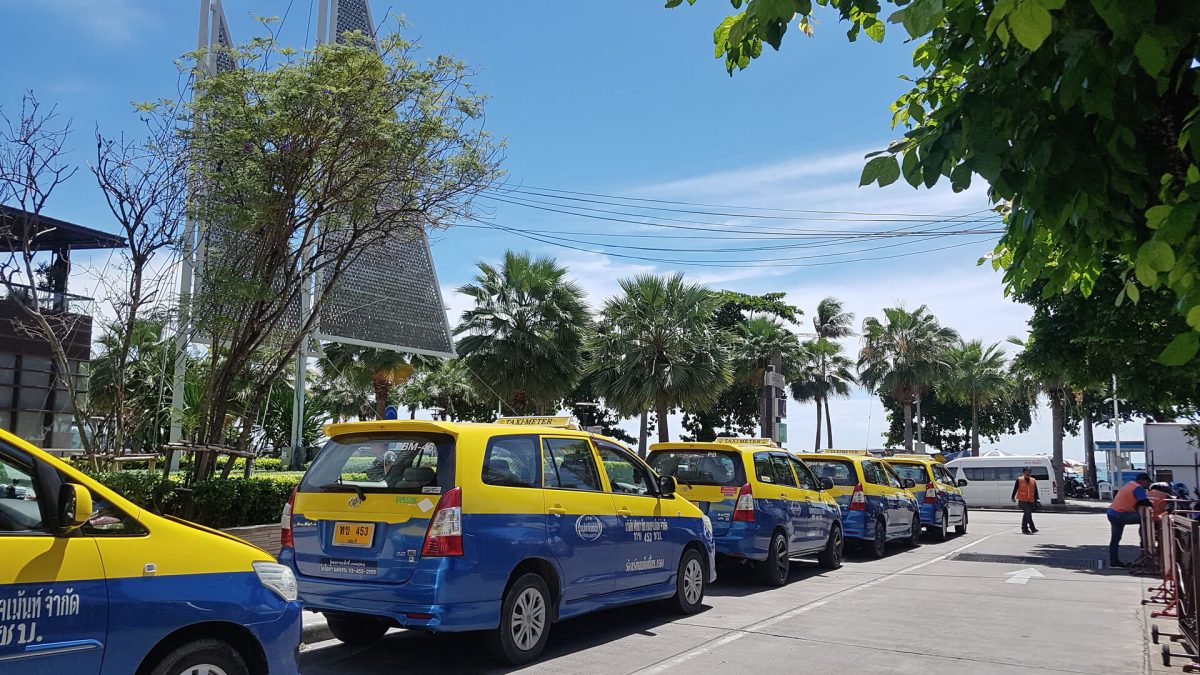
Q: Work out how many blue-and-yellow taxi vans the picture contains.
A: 5